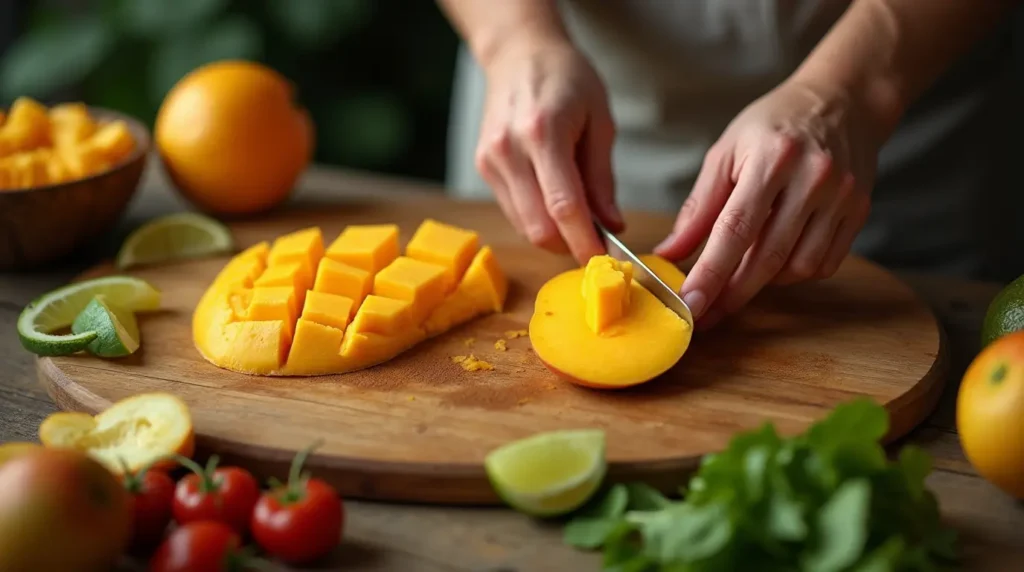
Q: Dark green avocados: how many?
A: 1